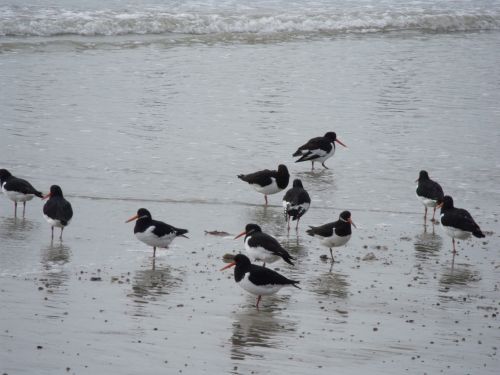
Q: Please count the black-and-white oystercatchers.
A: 11